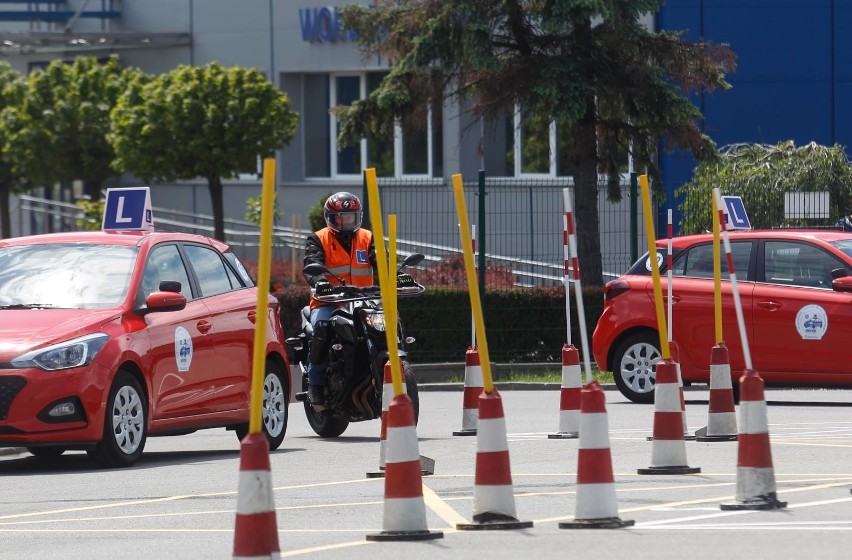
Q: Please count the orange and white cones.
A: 11